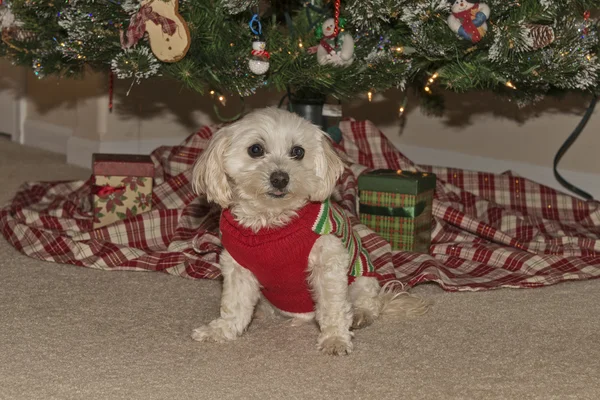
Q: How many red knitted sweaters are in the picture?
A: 1